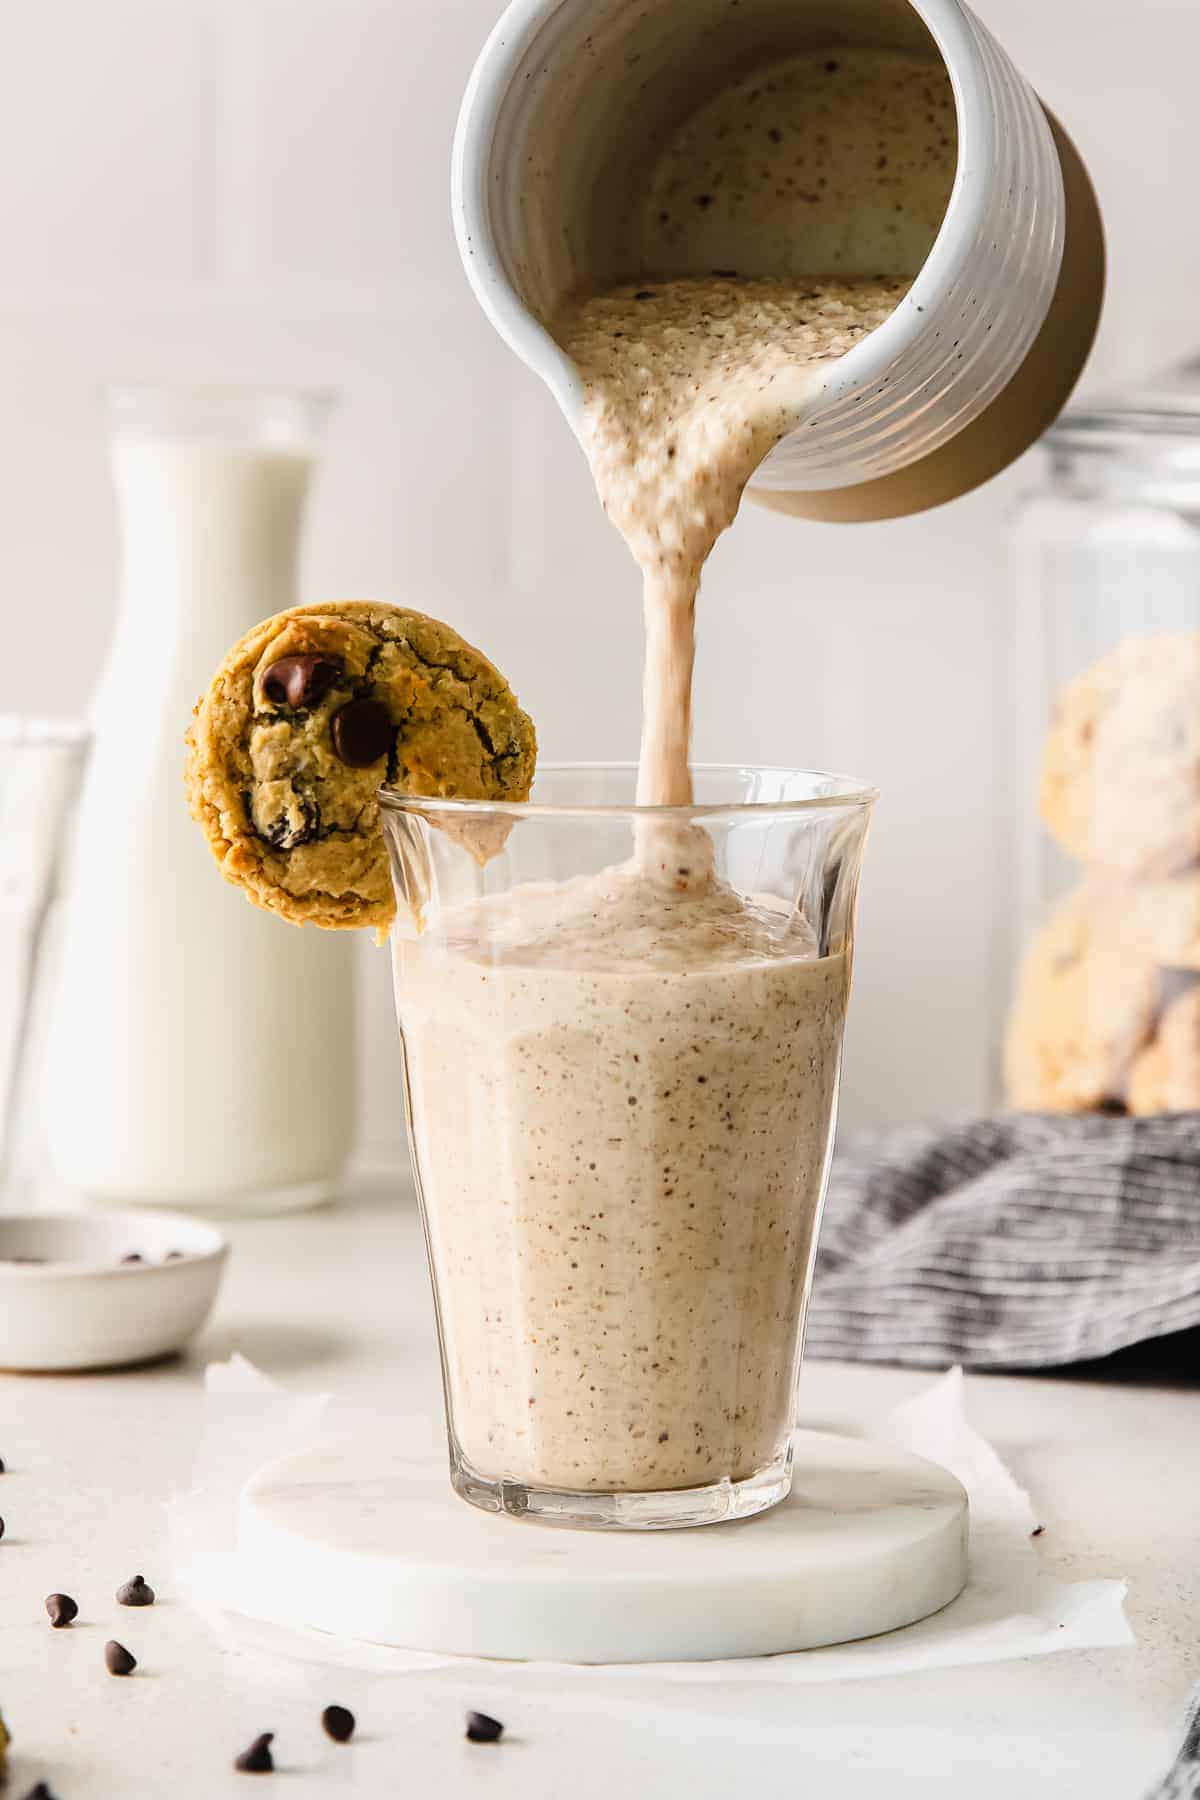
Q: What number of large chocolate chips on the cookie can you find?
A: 2